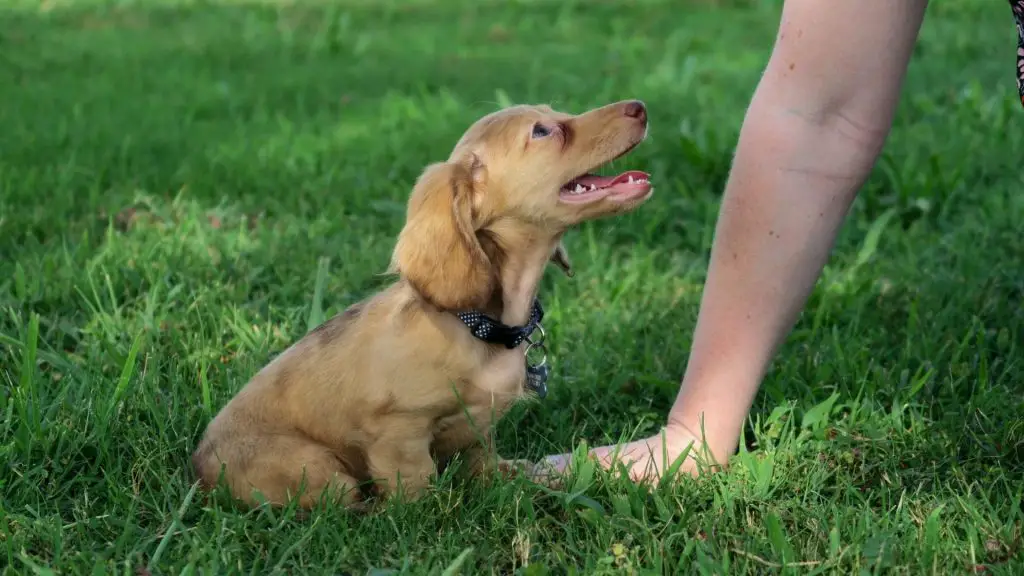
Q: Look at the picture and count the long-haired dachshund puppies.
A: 1